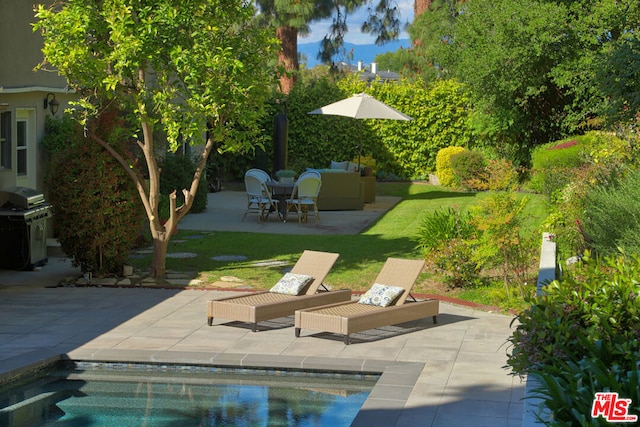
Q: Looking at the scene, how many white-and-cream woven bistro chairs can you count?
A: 4